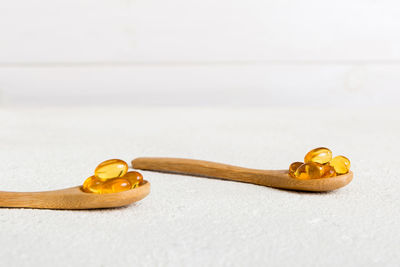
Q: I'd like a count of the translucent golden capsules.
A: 9